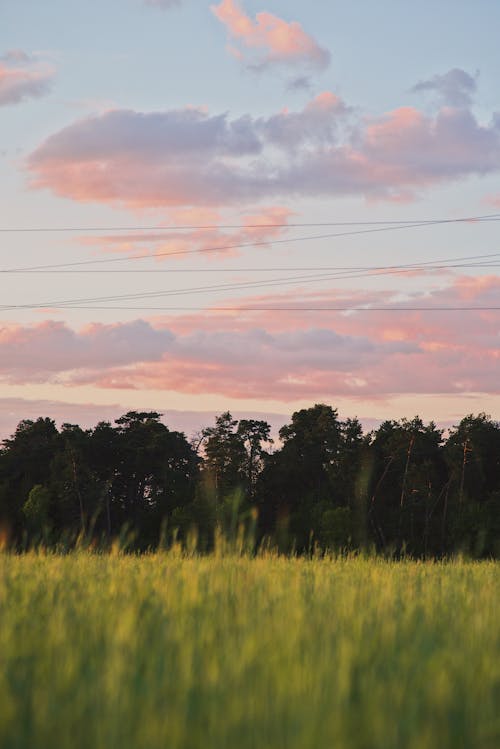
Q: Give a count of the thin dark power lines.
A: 6